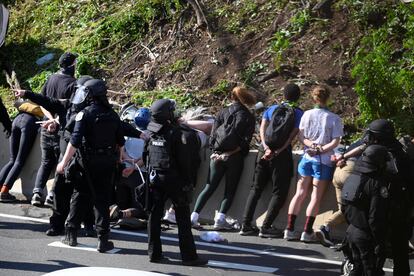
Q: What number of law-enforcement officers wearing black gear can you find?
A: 5